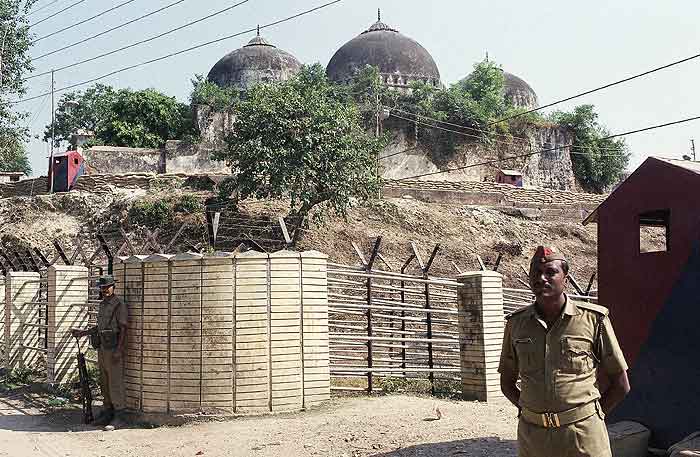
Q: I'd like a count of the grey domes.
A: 3